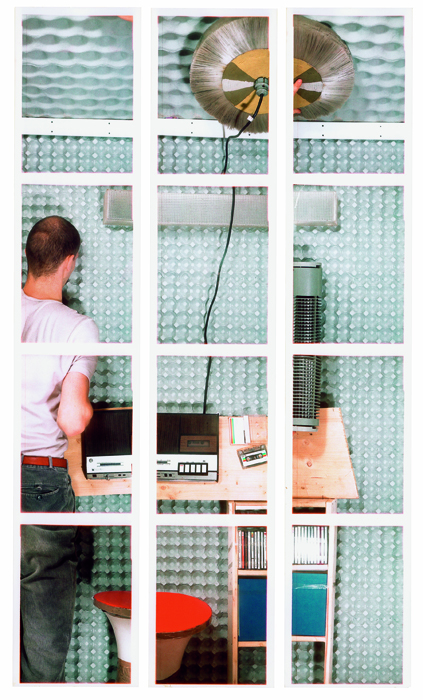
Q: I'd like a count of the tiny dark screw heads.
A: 11